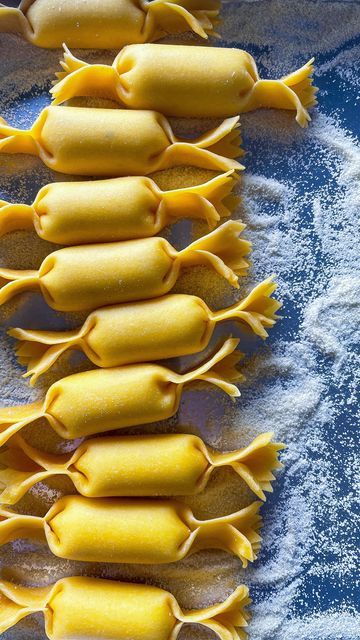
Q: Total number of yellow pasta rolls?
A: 10